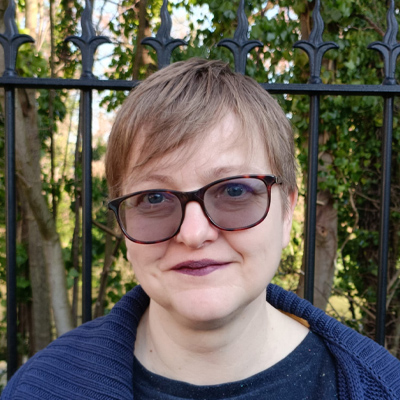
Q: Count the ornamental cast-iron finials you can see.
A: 6